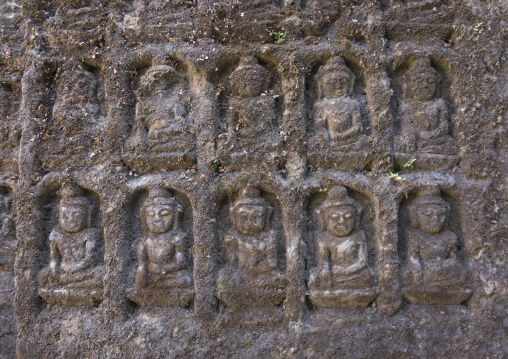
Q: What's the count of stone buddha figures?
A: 10